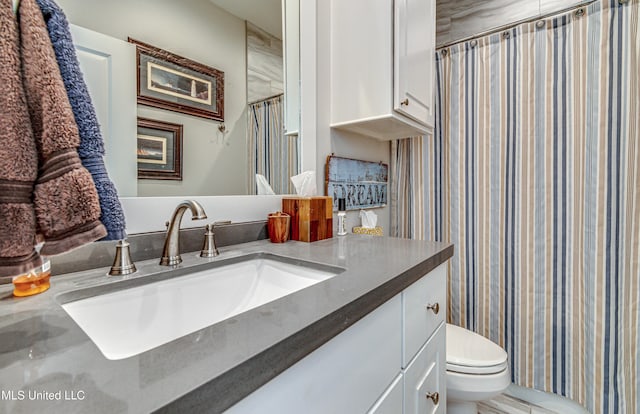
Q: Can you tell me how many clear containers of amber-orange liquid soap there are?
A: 1